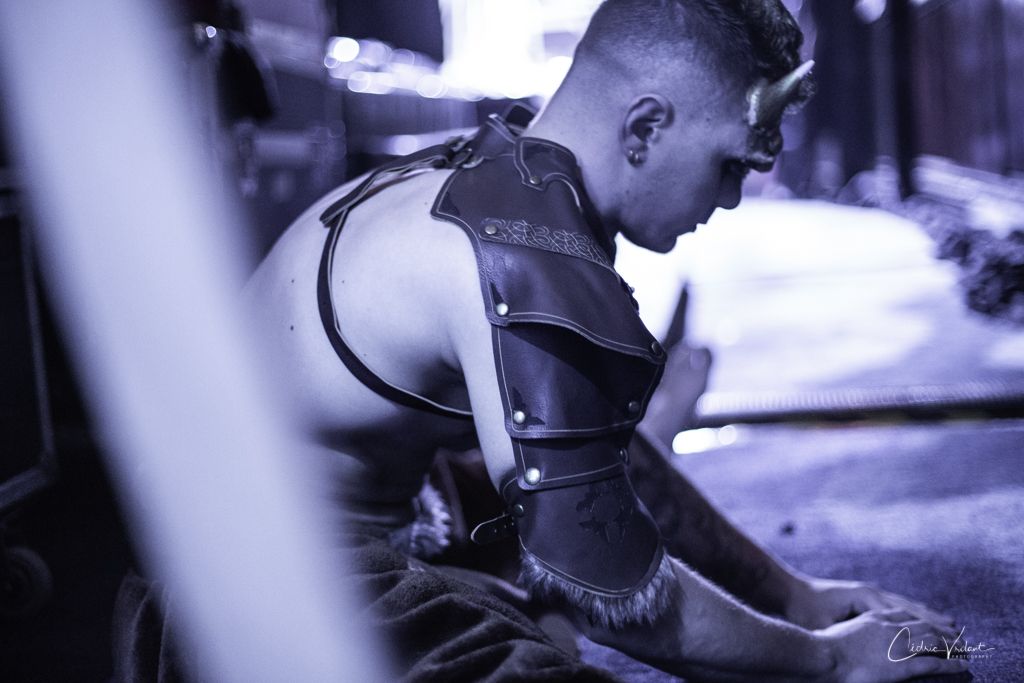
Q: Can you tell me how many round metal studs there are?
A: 9